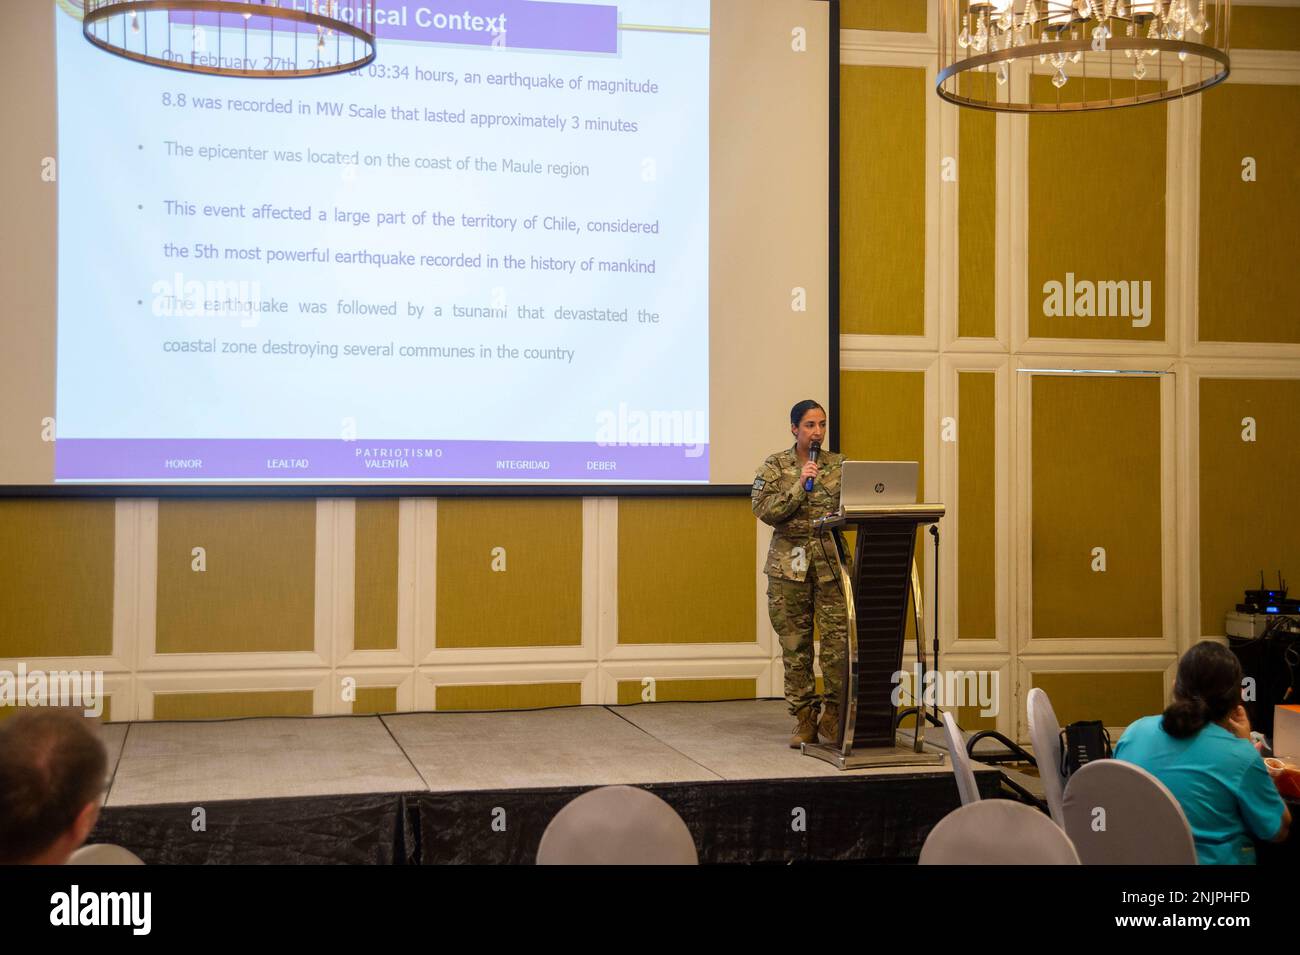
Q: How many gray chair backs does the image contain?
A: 6